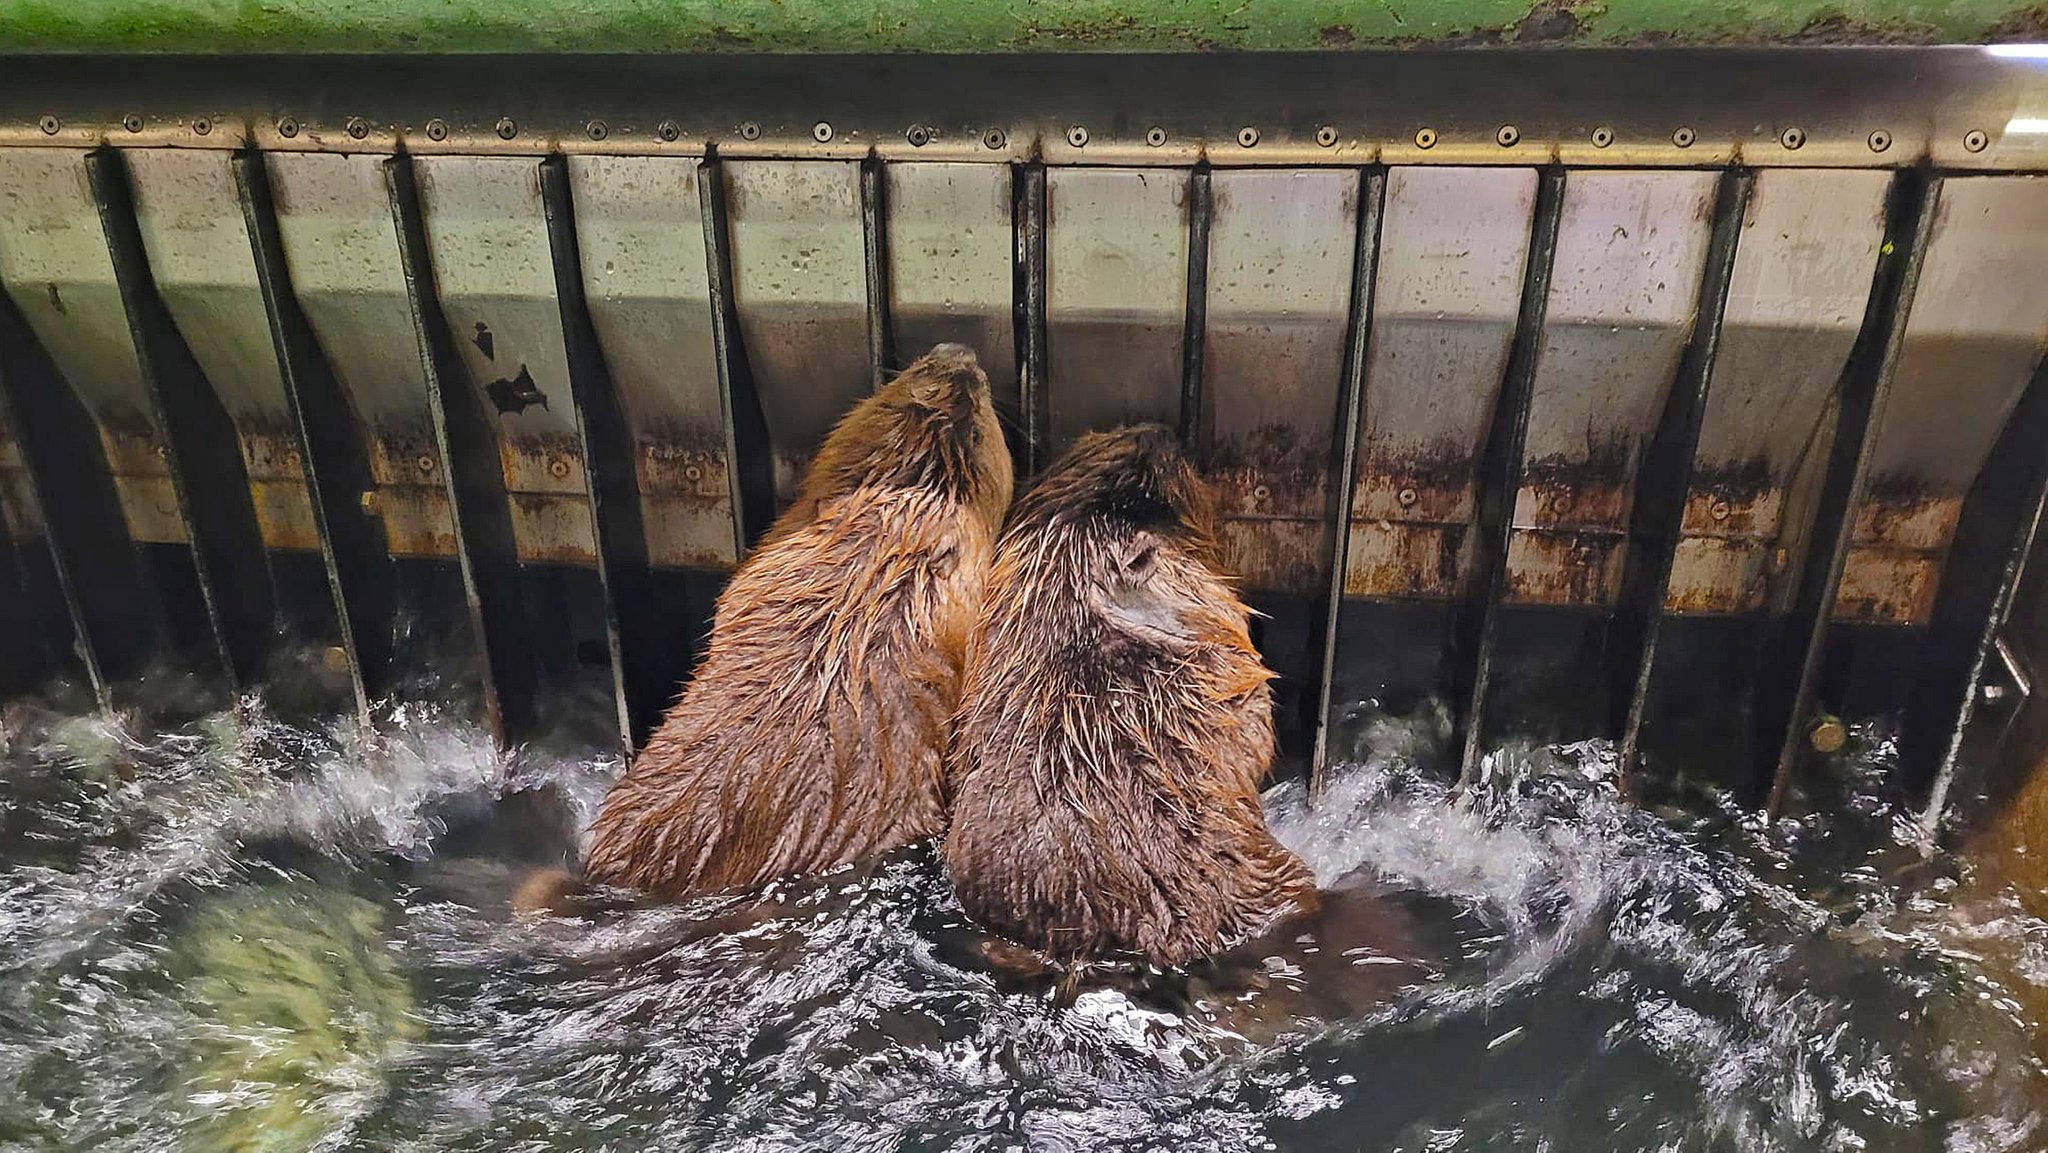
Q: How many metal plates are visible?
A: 13